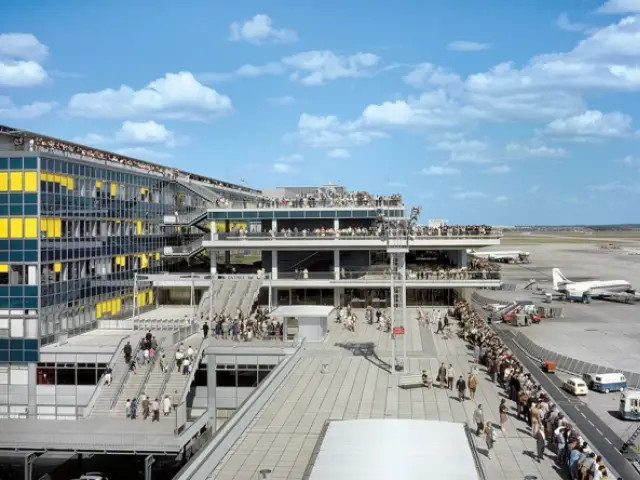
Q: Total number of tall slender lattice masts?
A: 1